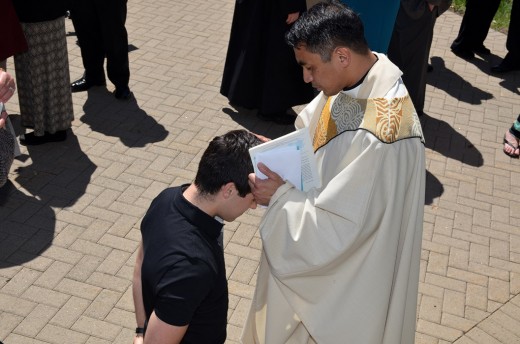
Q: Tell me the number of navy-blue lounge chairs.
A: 0